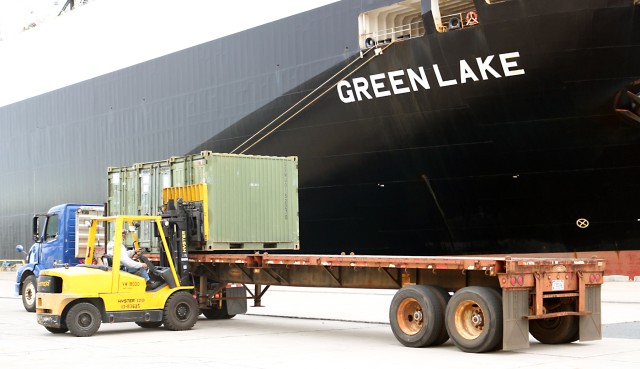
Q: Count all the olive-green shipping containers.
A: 3